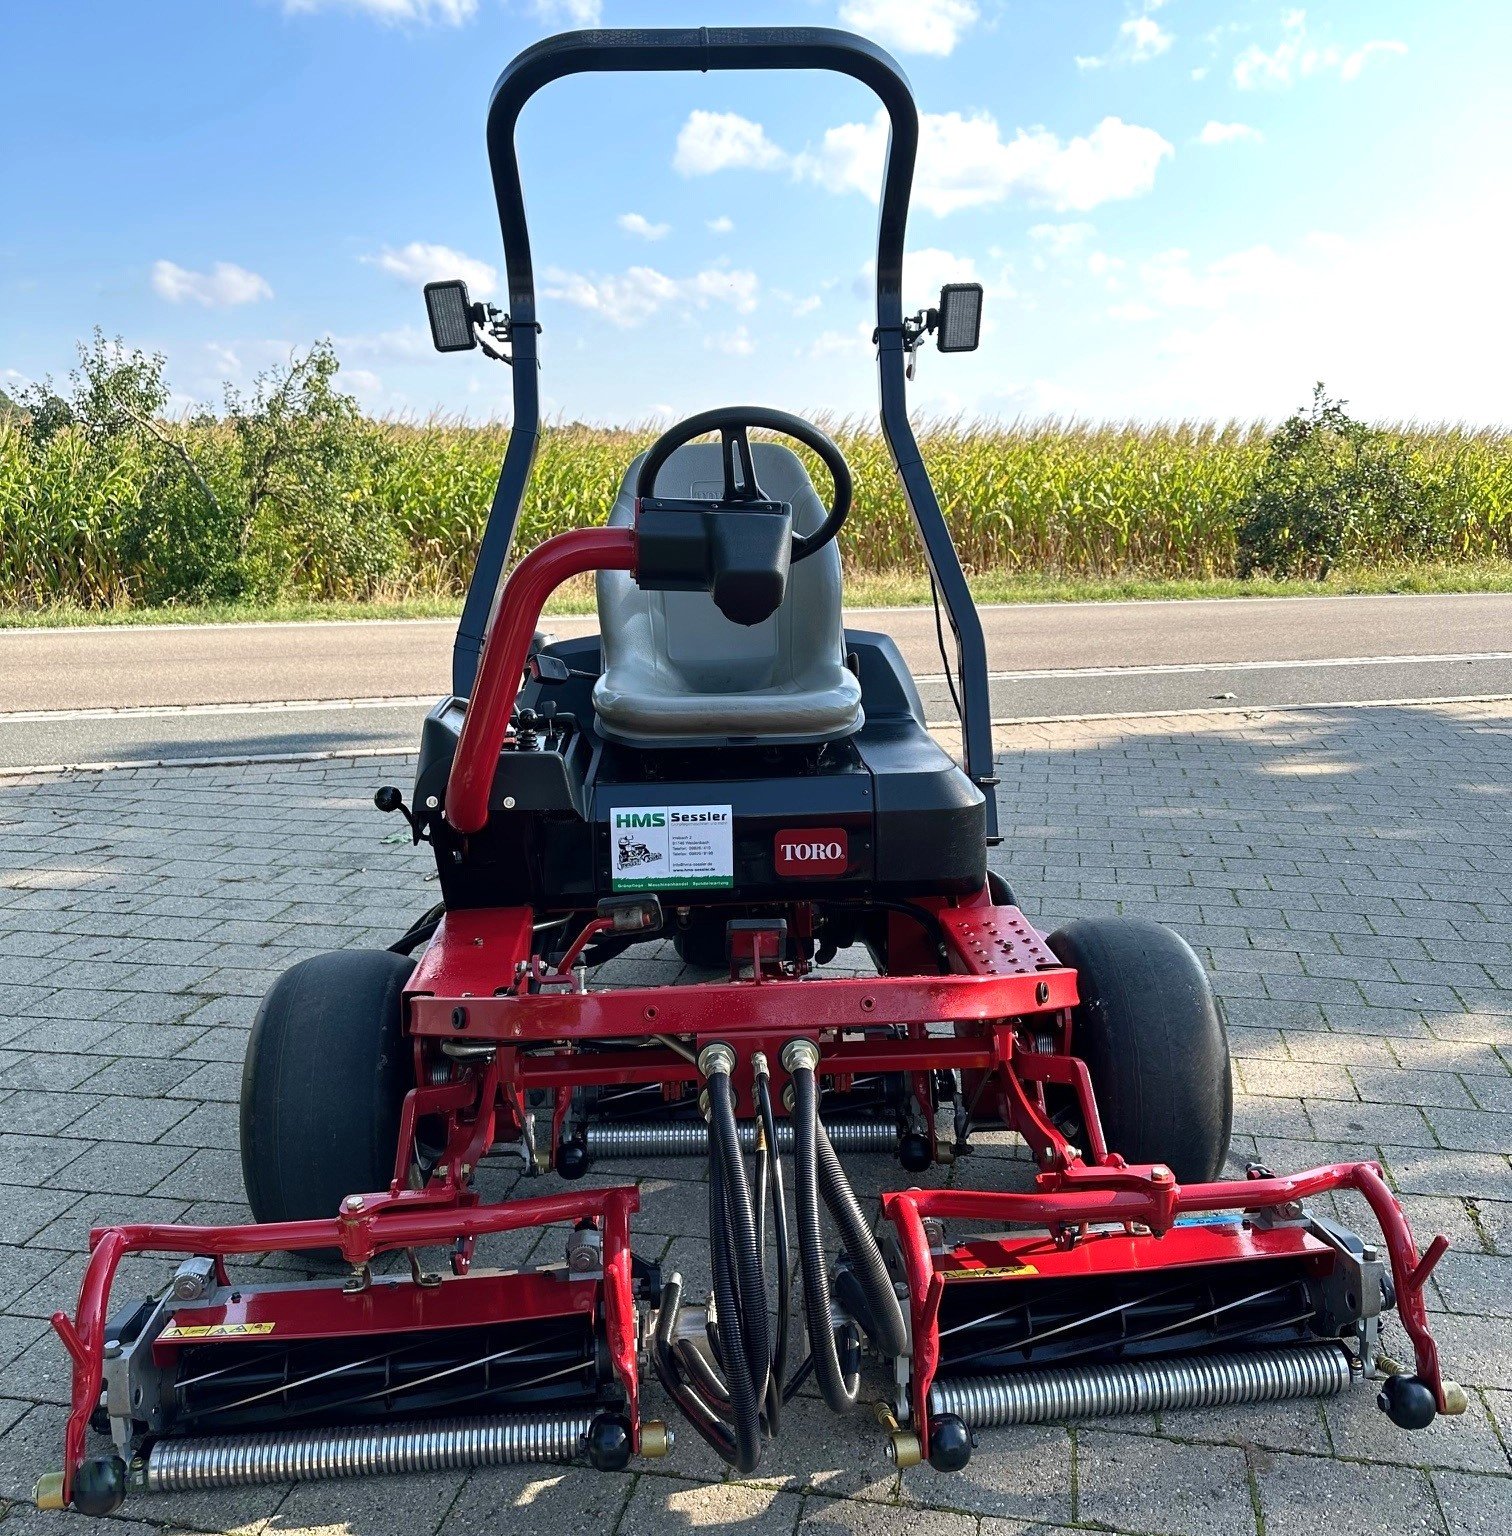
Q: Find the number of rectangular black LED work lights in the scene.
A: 2